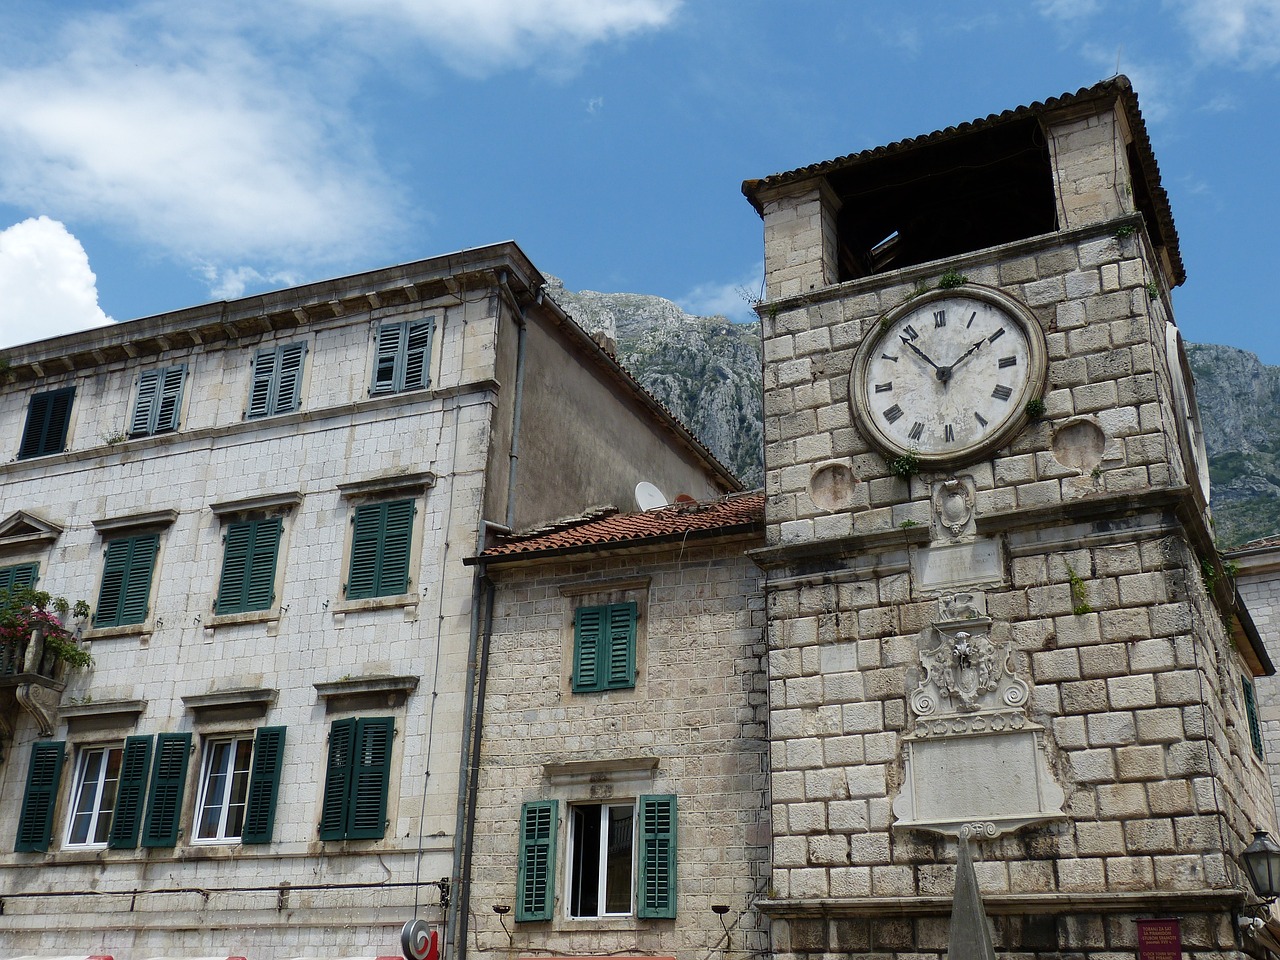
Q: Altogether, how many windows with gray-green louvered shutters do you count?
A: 3